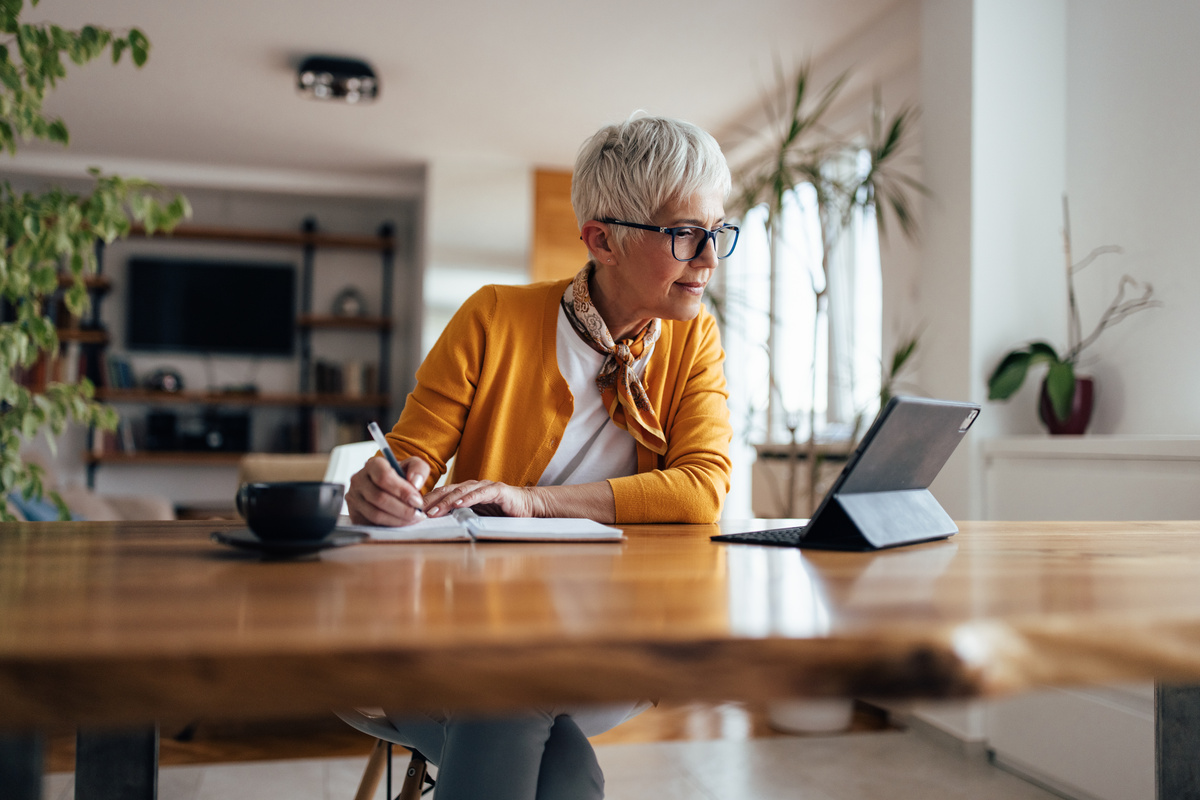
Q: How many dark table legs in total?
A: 3